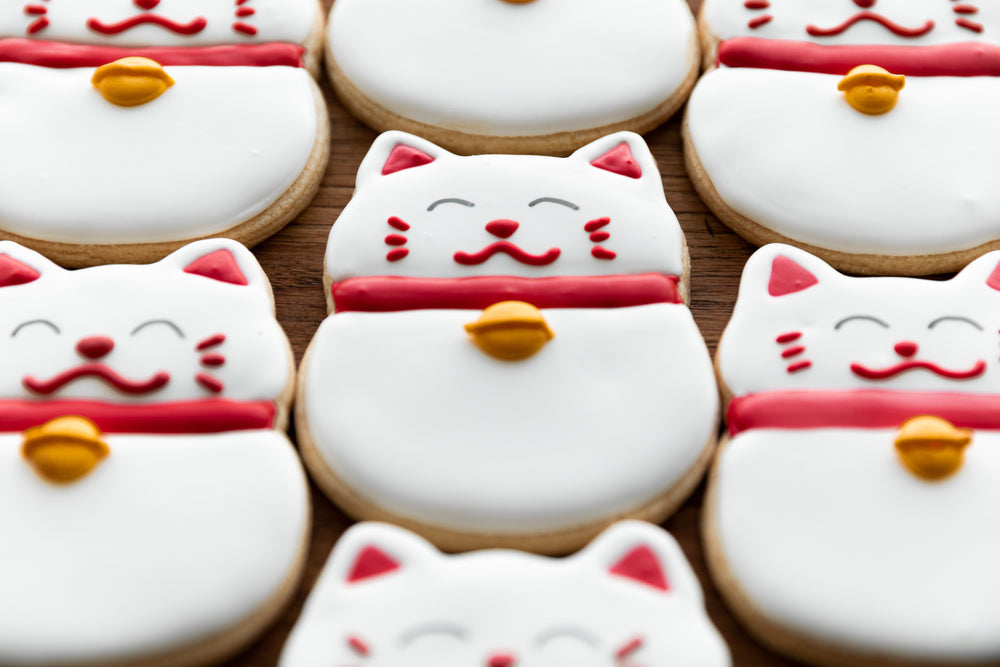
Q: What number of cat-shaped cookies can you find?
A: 7